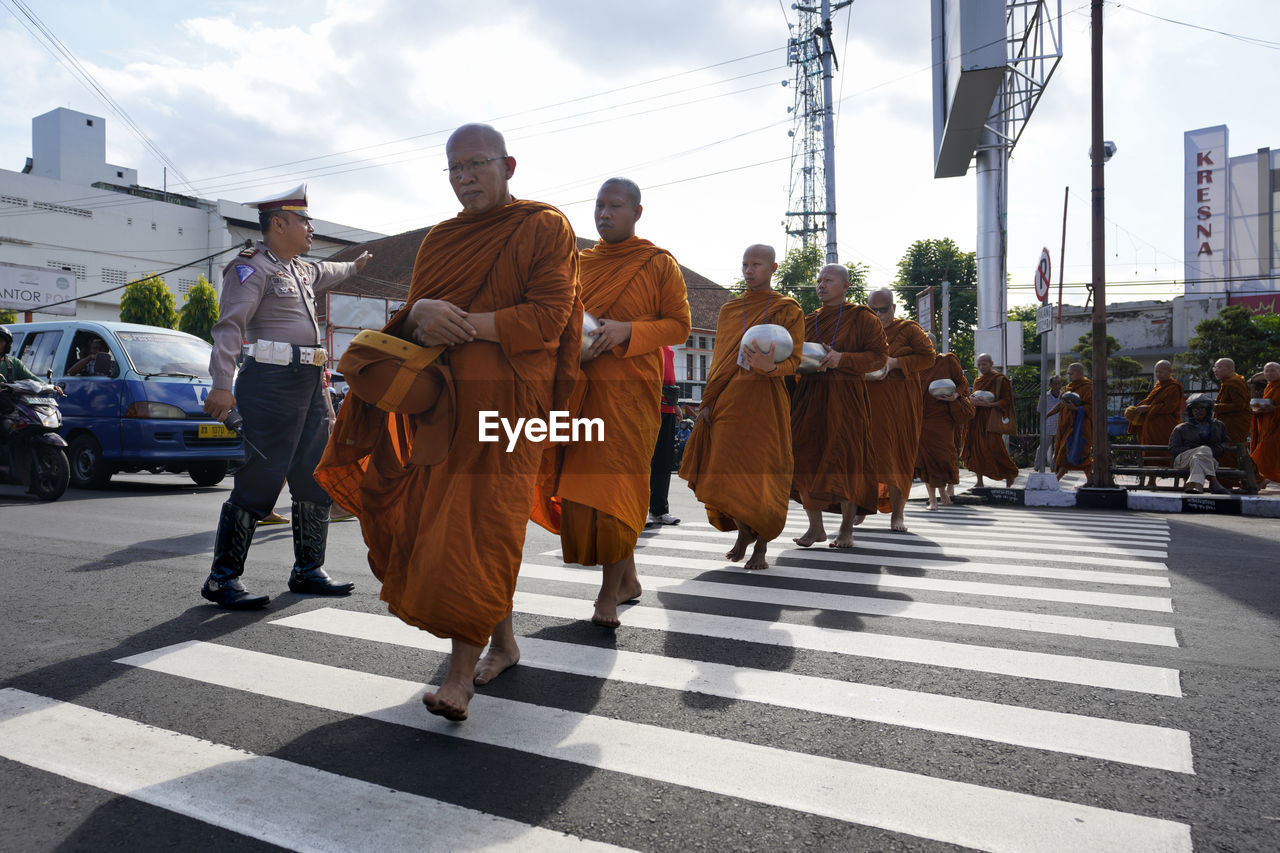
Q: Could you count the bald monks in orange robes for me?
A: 11